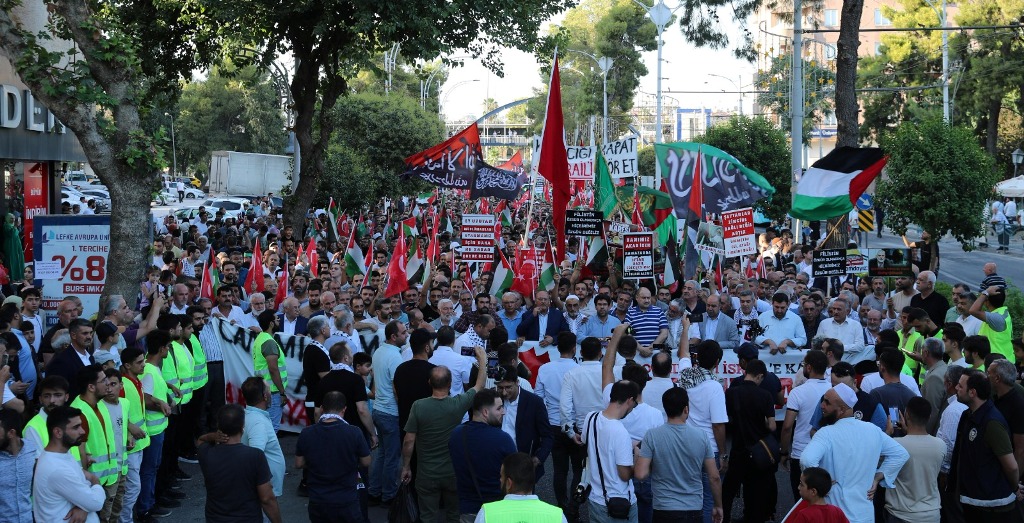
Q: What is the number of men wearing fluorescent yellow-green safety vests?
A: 14